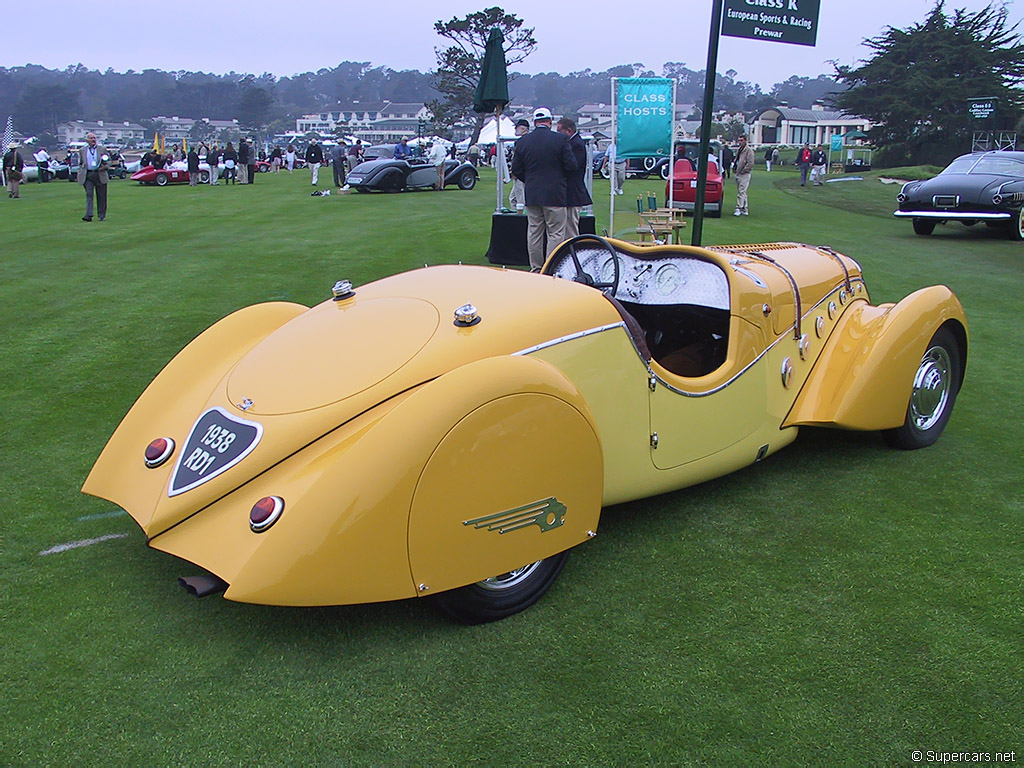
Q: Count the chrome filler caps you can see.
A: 2